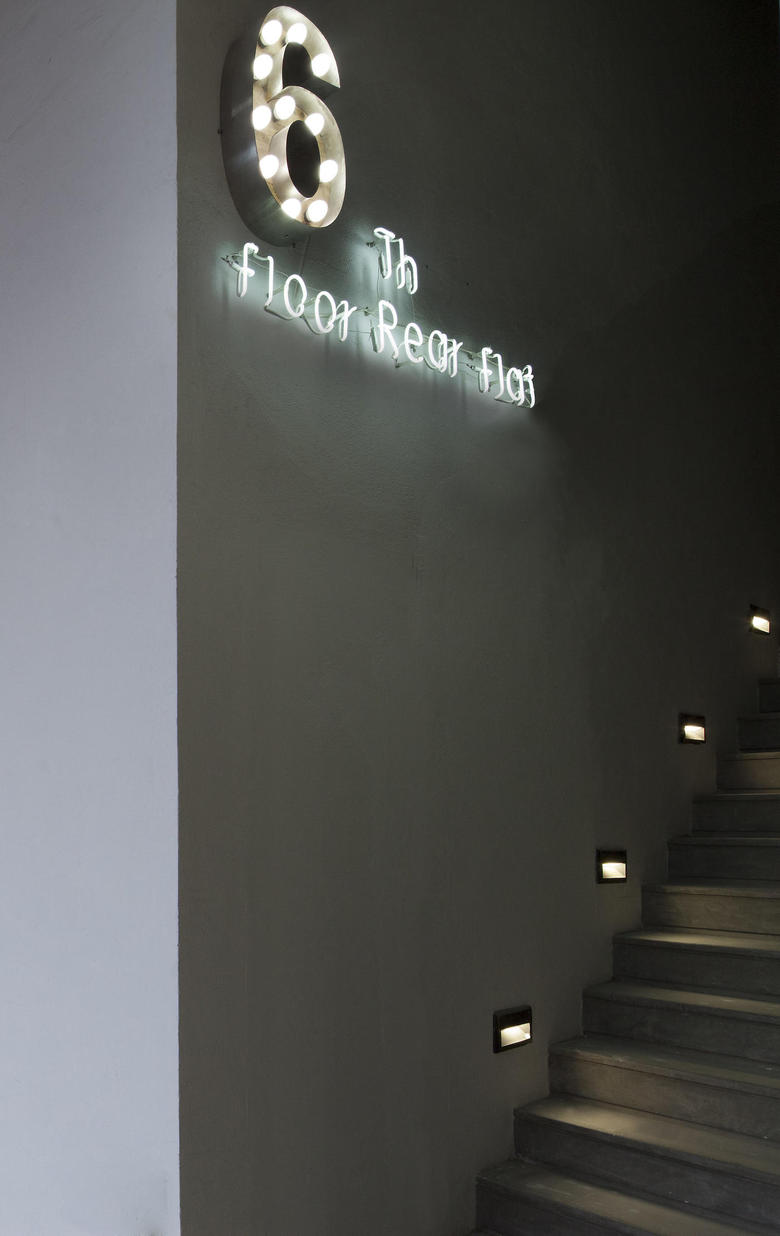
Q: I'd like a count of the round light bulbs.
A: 11